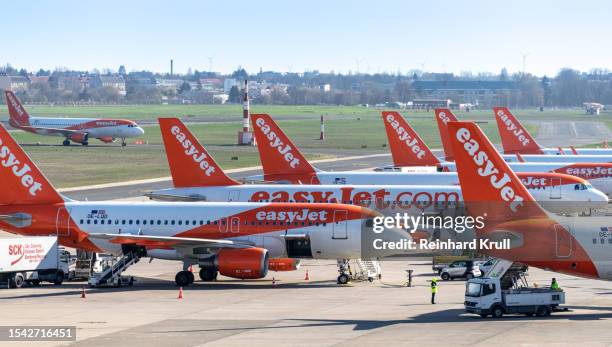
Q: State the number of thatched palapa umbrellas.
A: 0